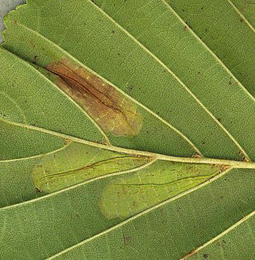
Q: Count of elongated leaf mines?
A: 3